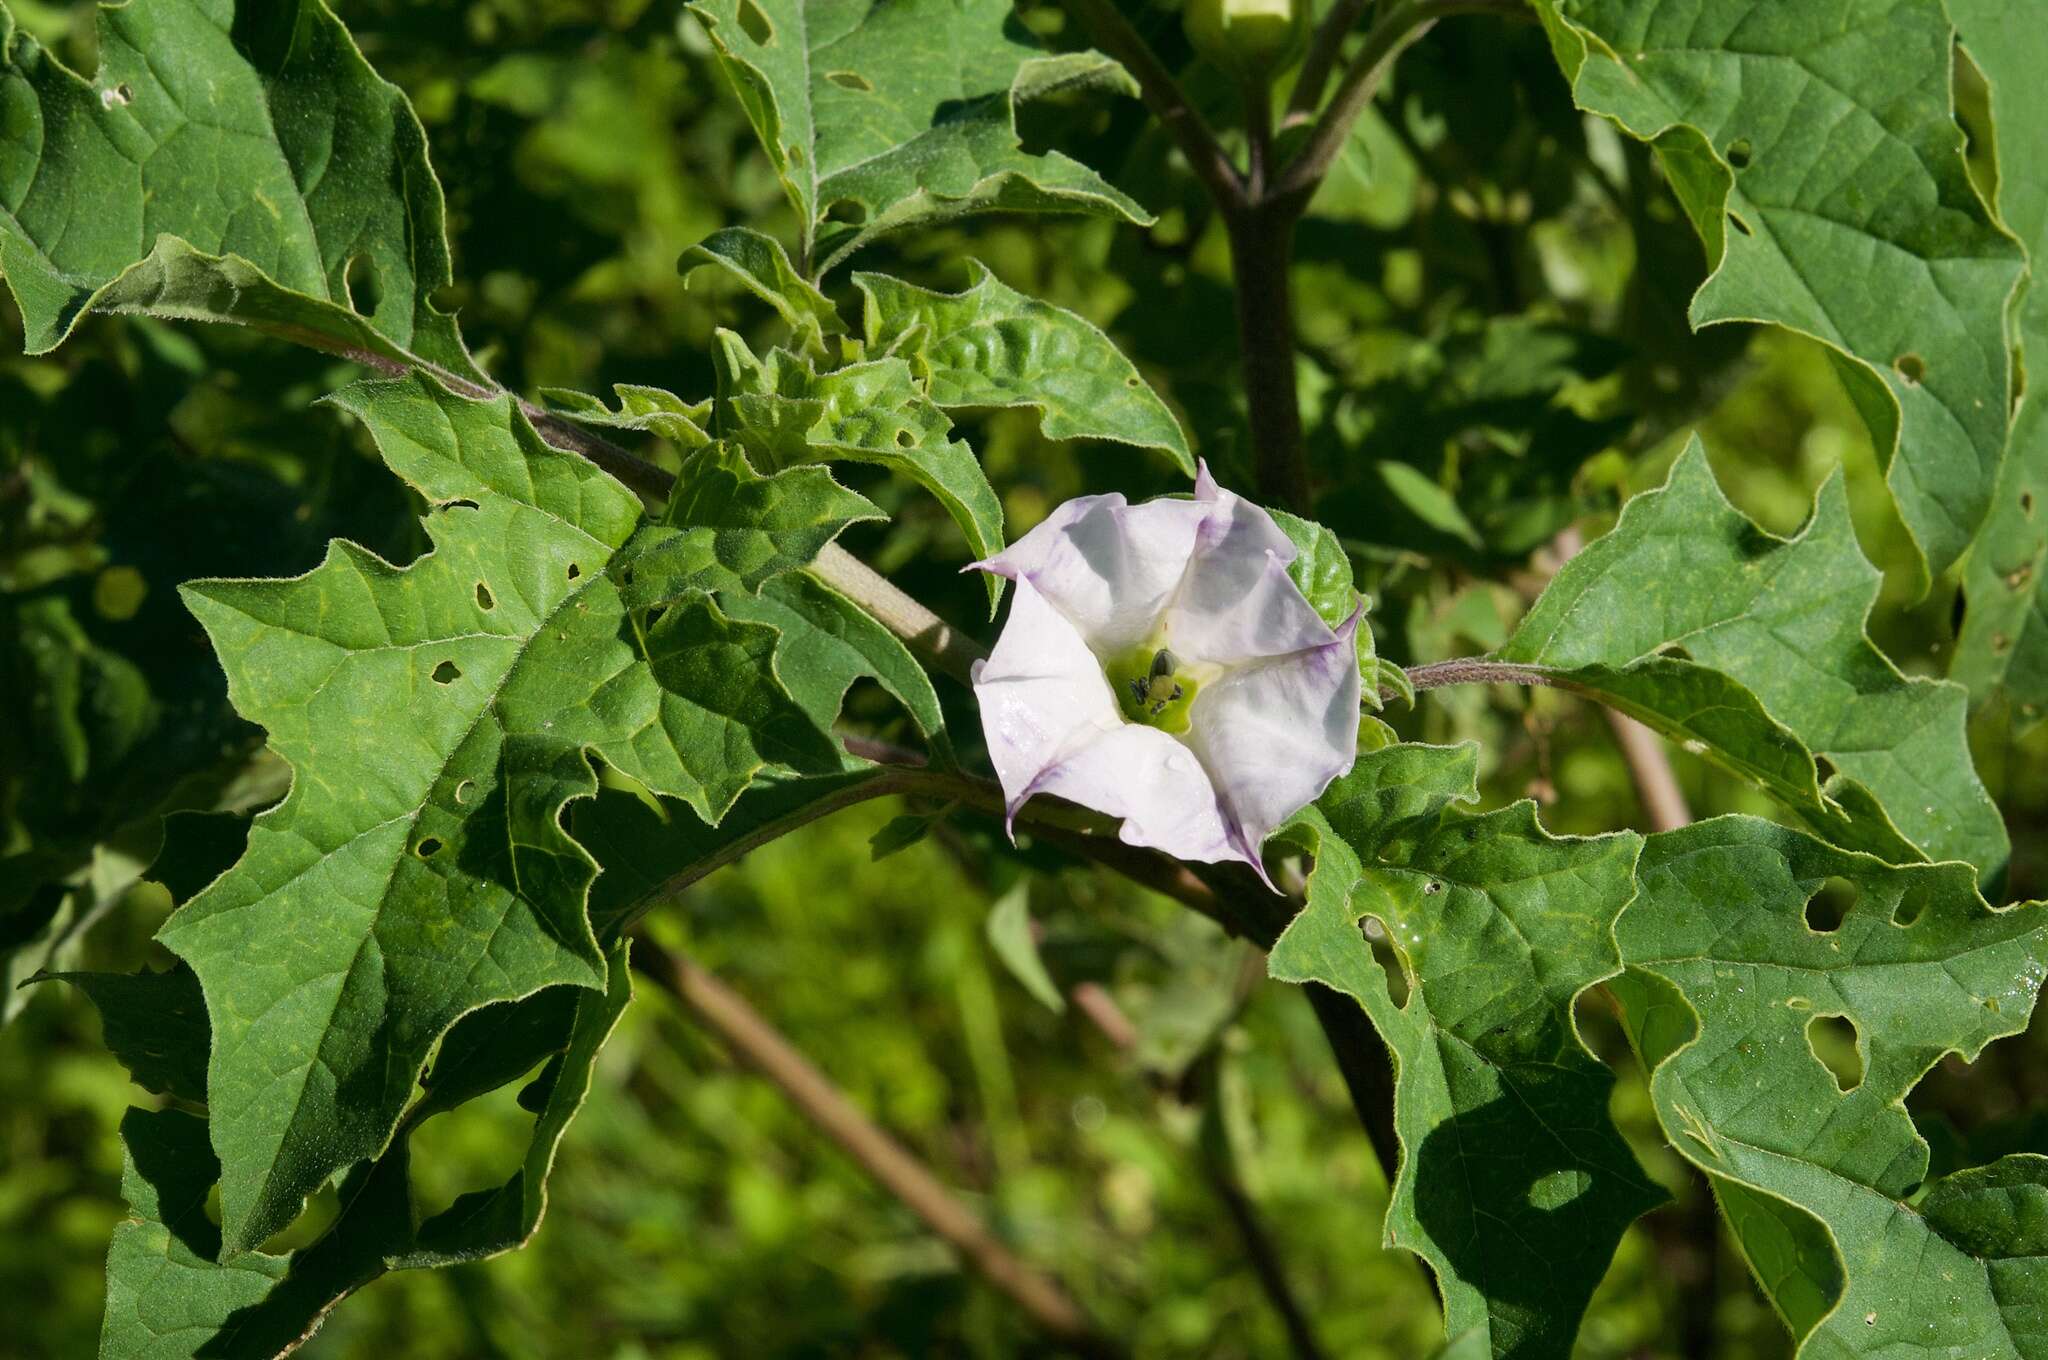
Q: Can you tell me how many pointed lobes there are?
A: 5